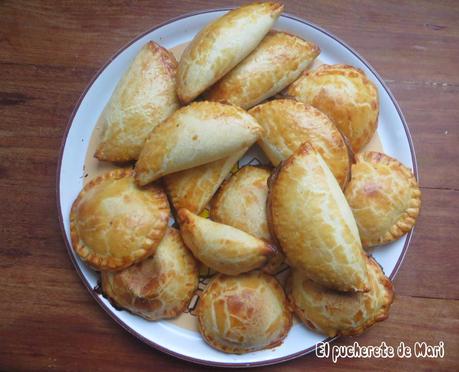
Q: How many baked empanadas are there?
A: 15